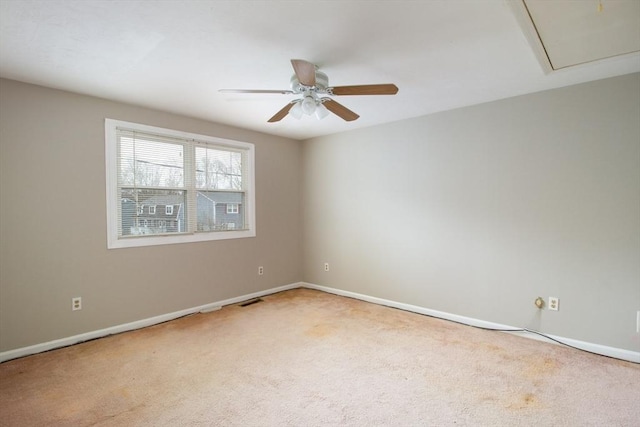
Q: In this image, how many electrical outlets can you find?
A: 4